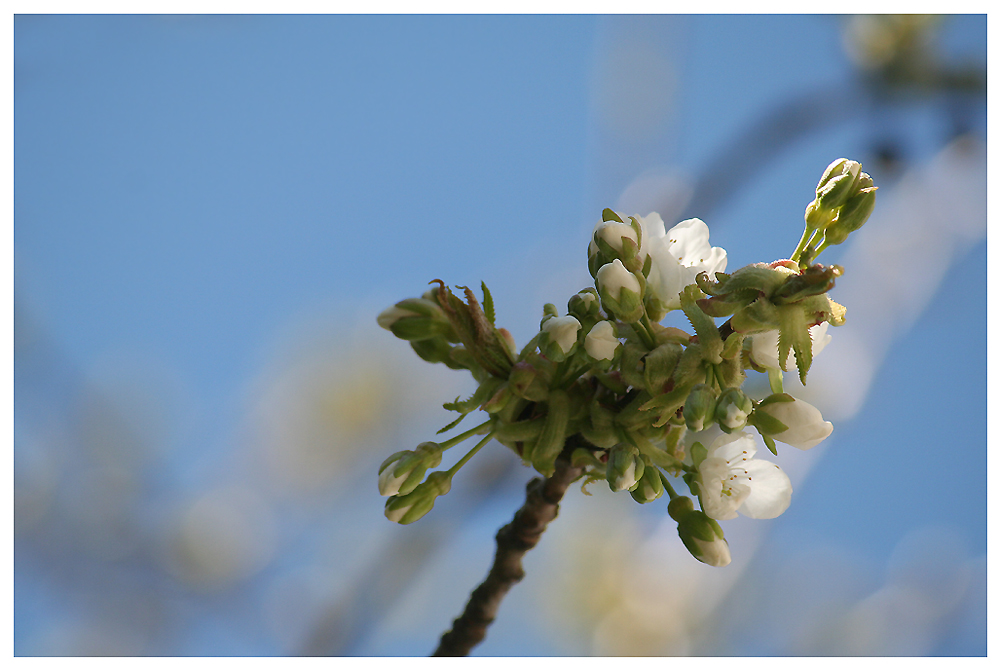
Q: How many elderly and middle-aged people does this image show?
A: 0